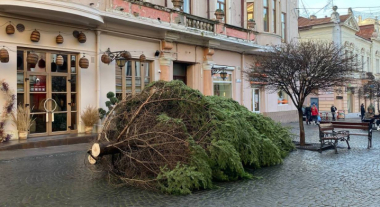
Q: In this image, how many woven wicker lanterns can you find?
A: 11